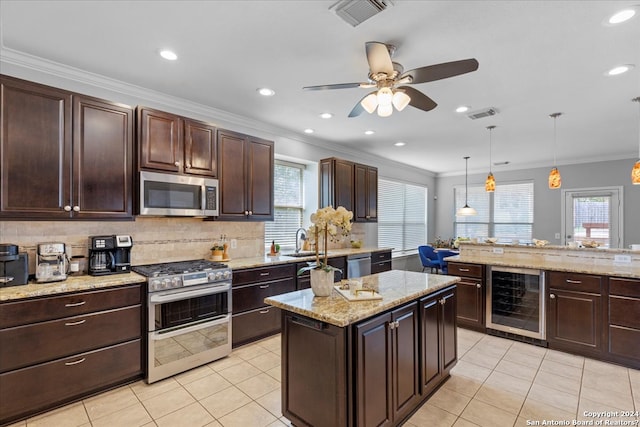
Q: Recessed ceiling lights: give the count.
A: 9